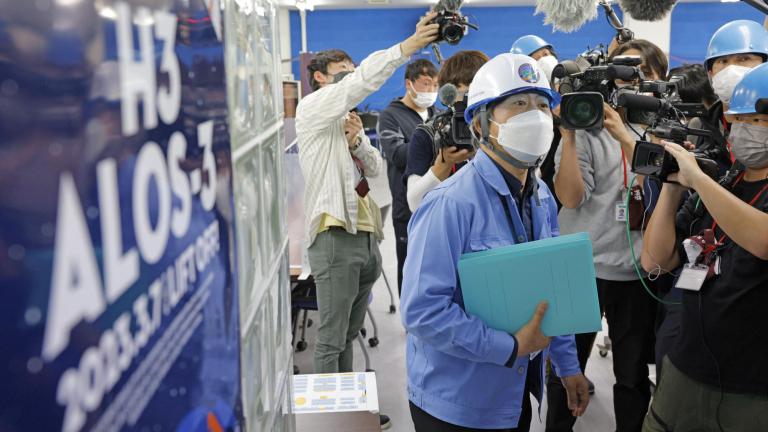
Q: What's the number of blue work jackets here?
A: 1